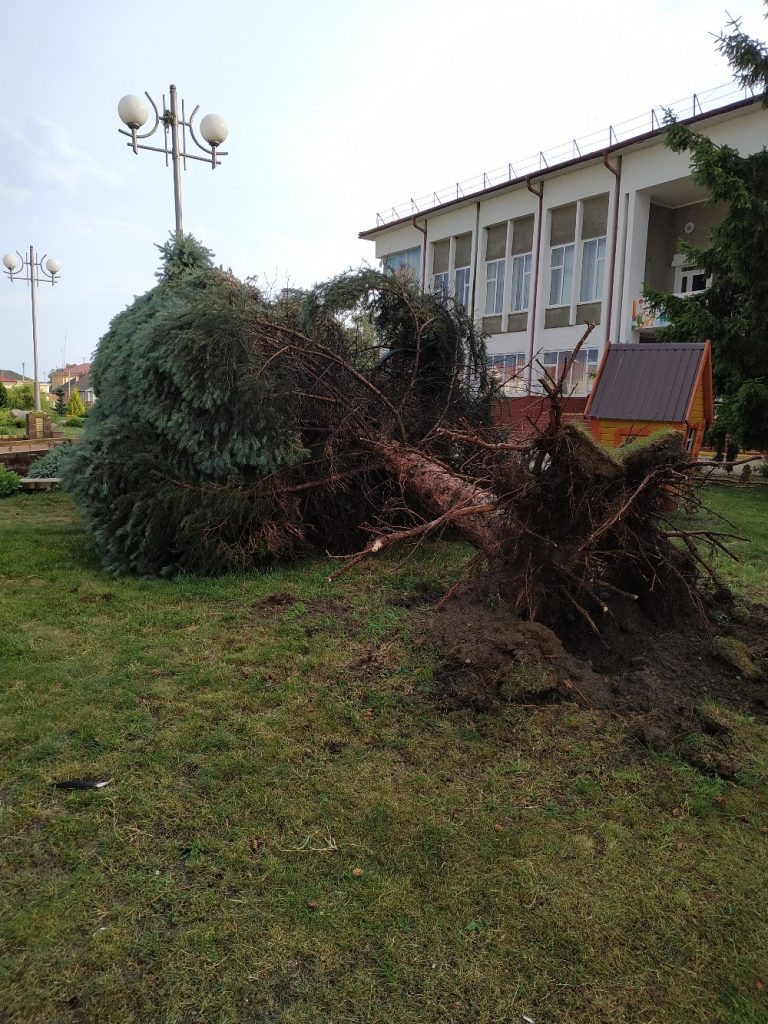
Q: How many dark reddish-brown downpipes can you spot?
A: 3